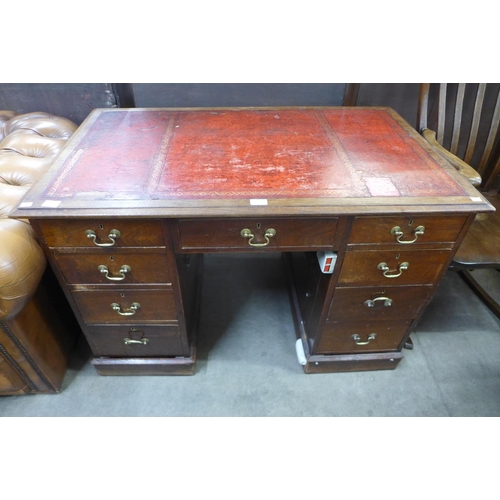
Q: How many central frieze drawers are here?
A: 1